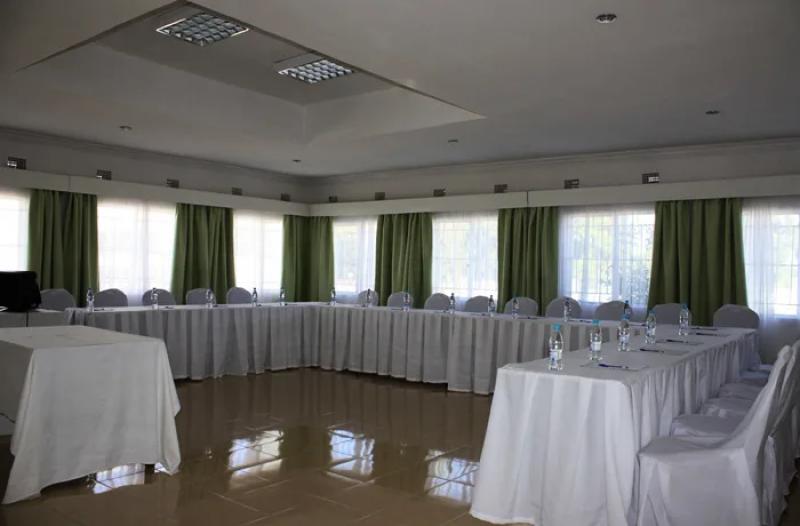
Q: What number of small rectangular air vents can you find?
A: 11